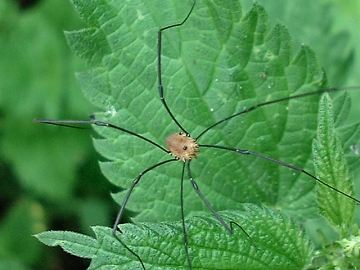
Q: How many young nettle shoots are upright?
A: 1